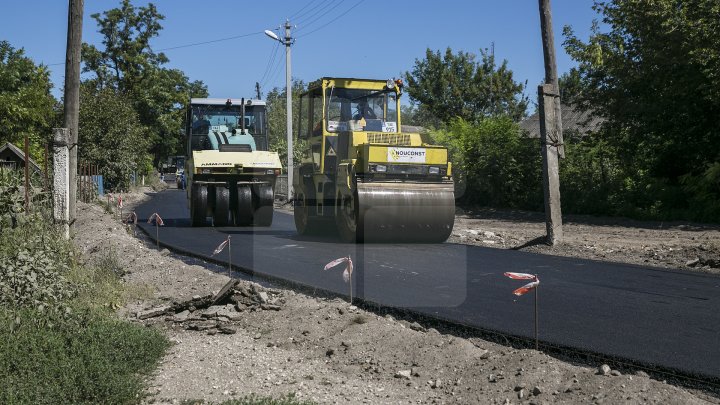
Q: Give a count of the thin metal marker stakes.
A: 7